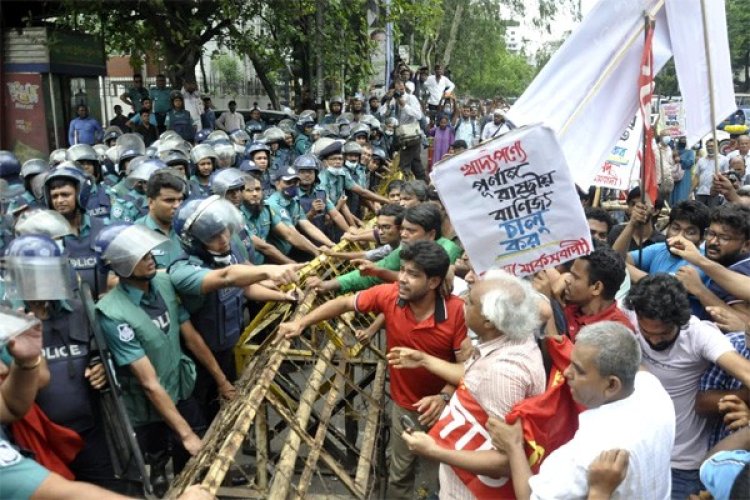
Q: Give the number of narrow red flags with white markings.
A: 1